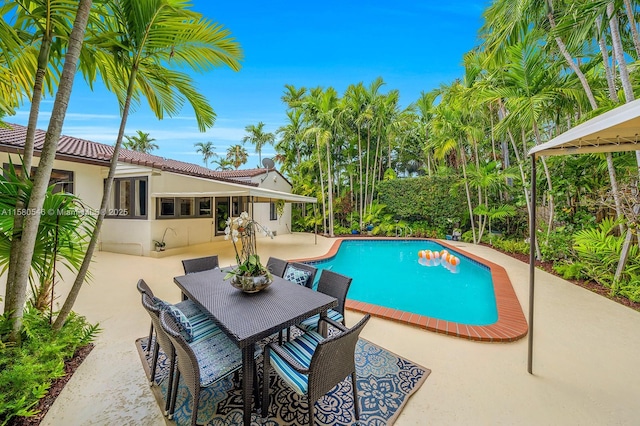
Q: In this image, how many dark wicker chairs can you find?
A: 8